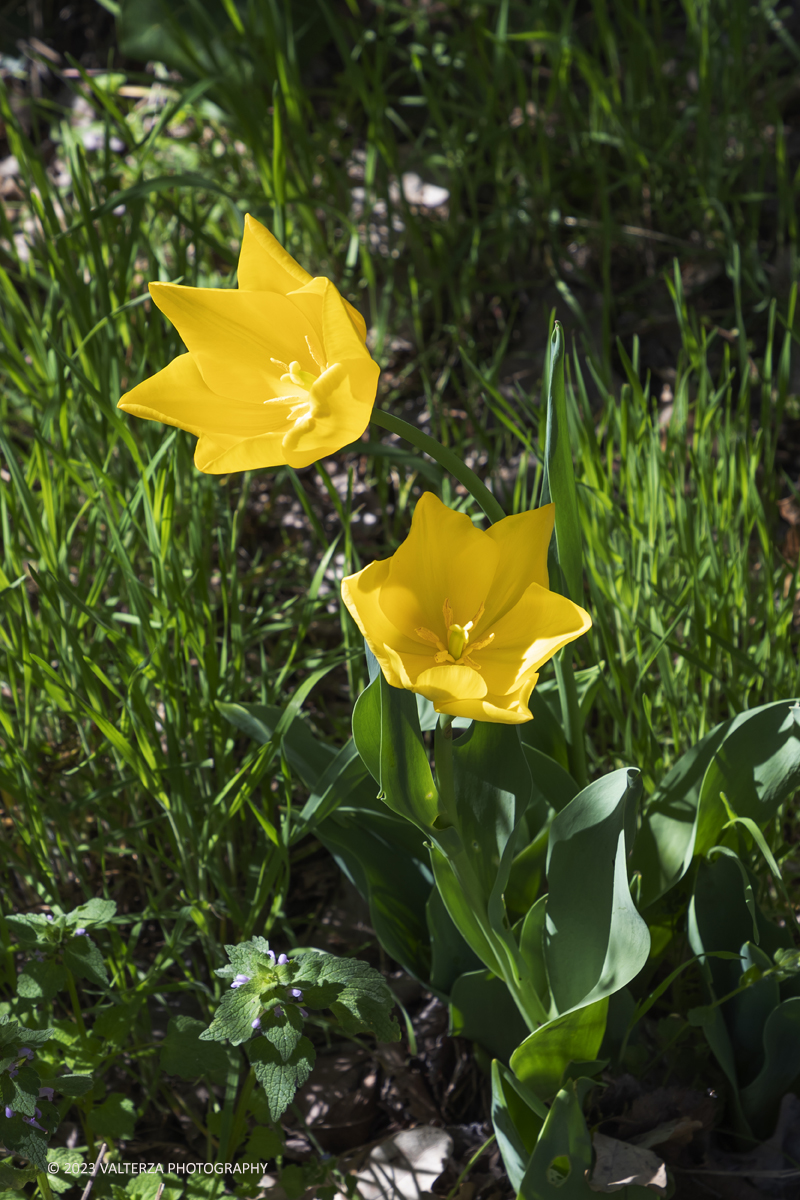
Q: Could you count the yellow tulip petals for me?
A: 12